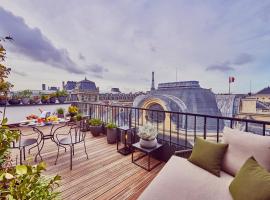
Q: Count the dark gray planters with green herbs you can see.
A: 2